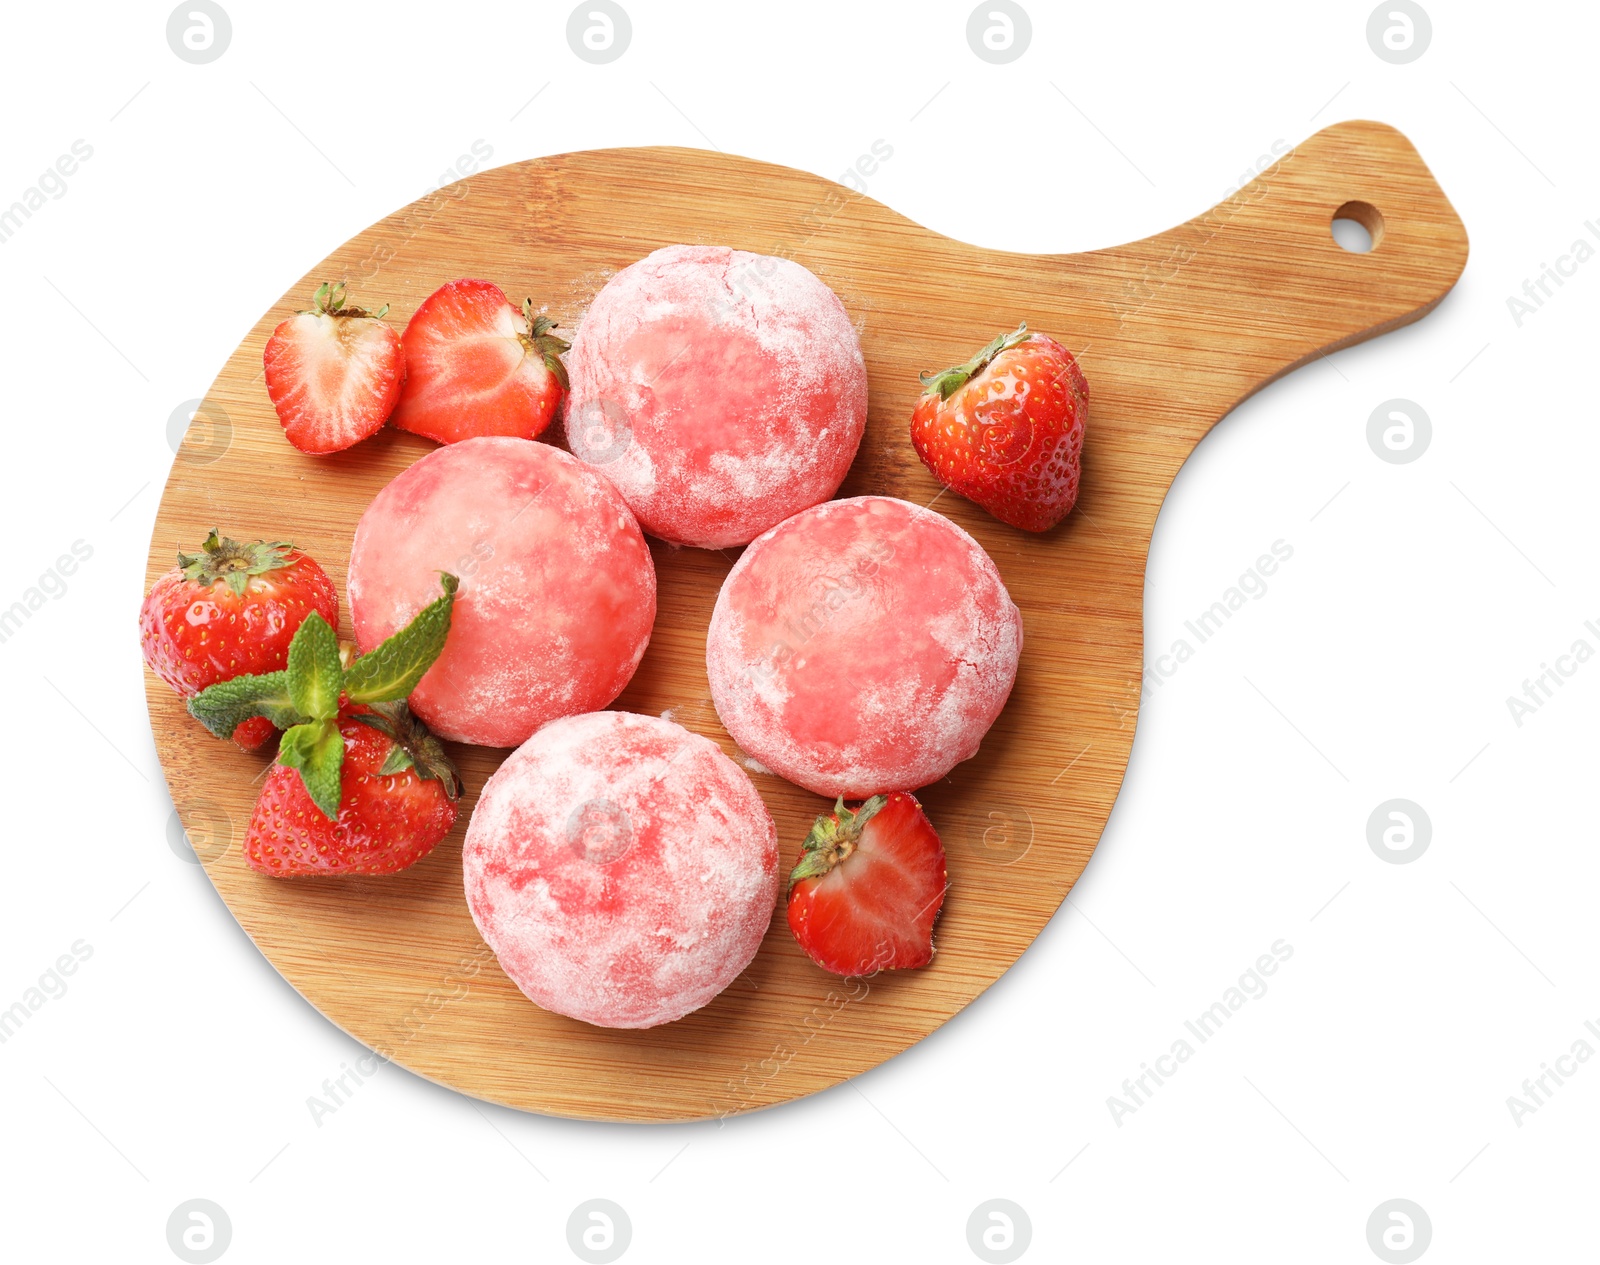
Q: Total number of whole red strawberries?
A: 3